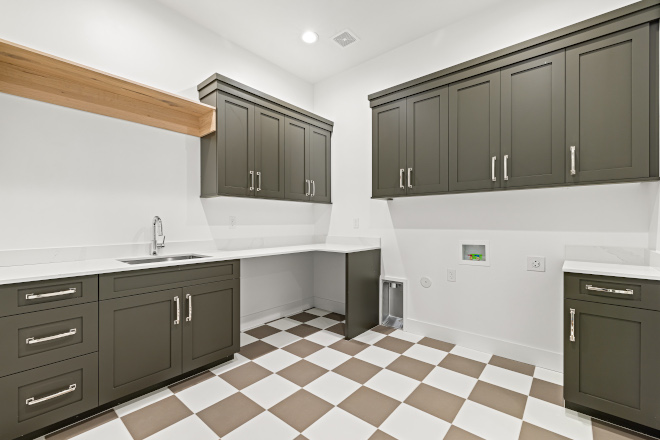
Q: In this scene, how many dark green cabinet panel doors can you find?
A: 12